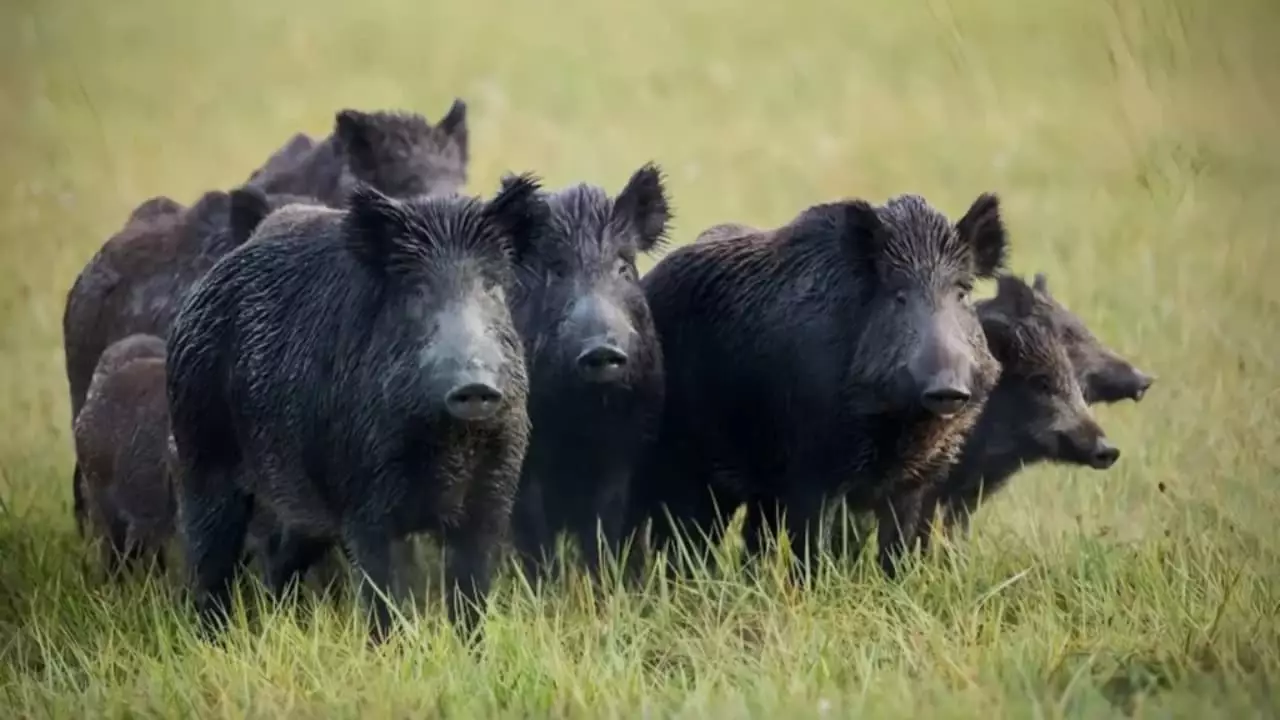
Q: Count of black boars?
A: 8